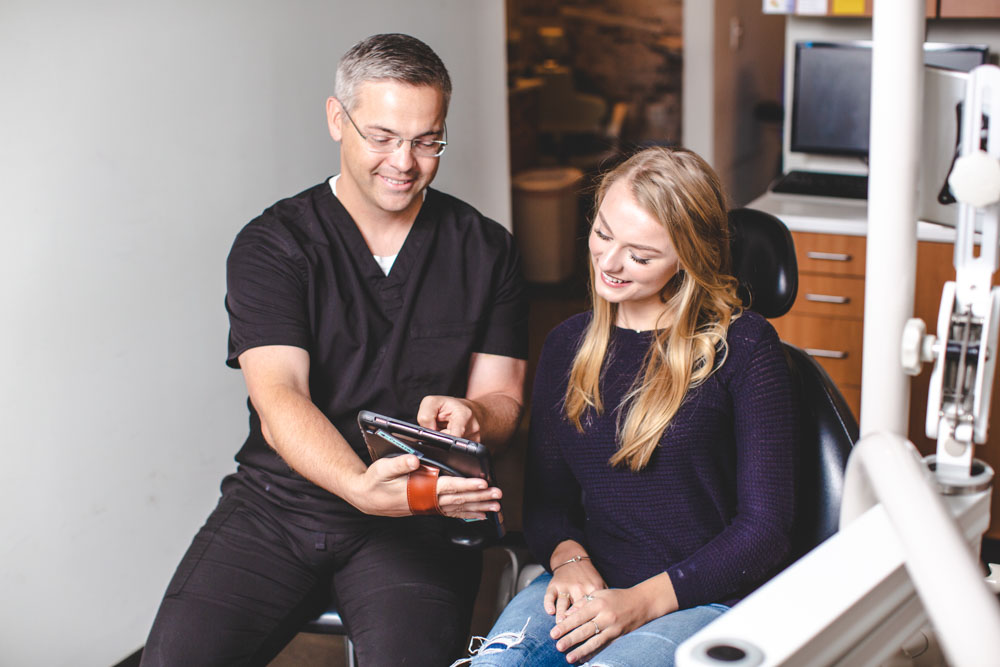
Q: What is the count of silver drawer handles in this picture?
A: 3